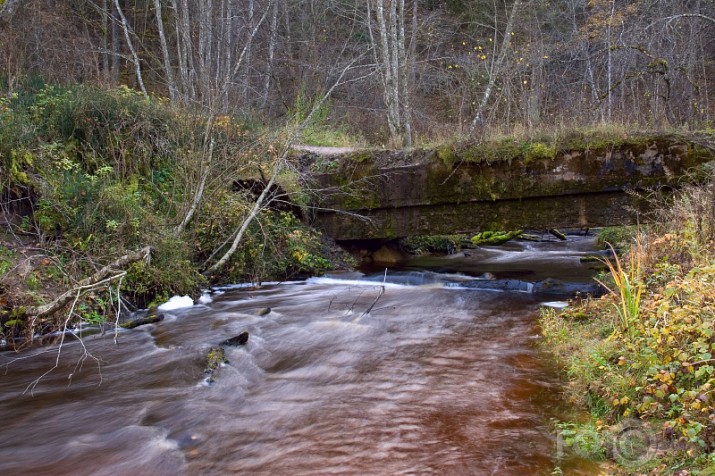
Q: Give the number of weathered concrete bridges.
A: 1